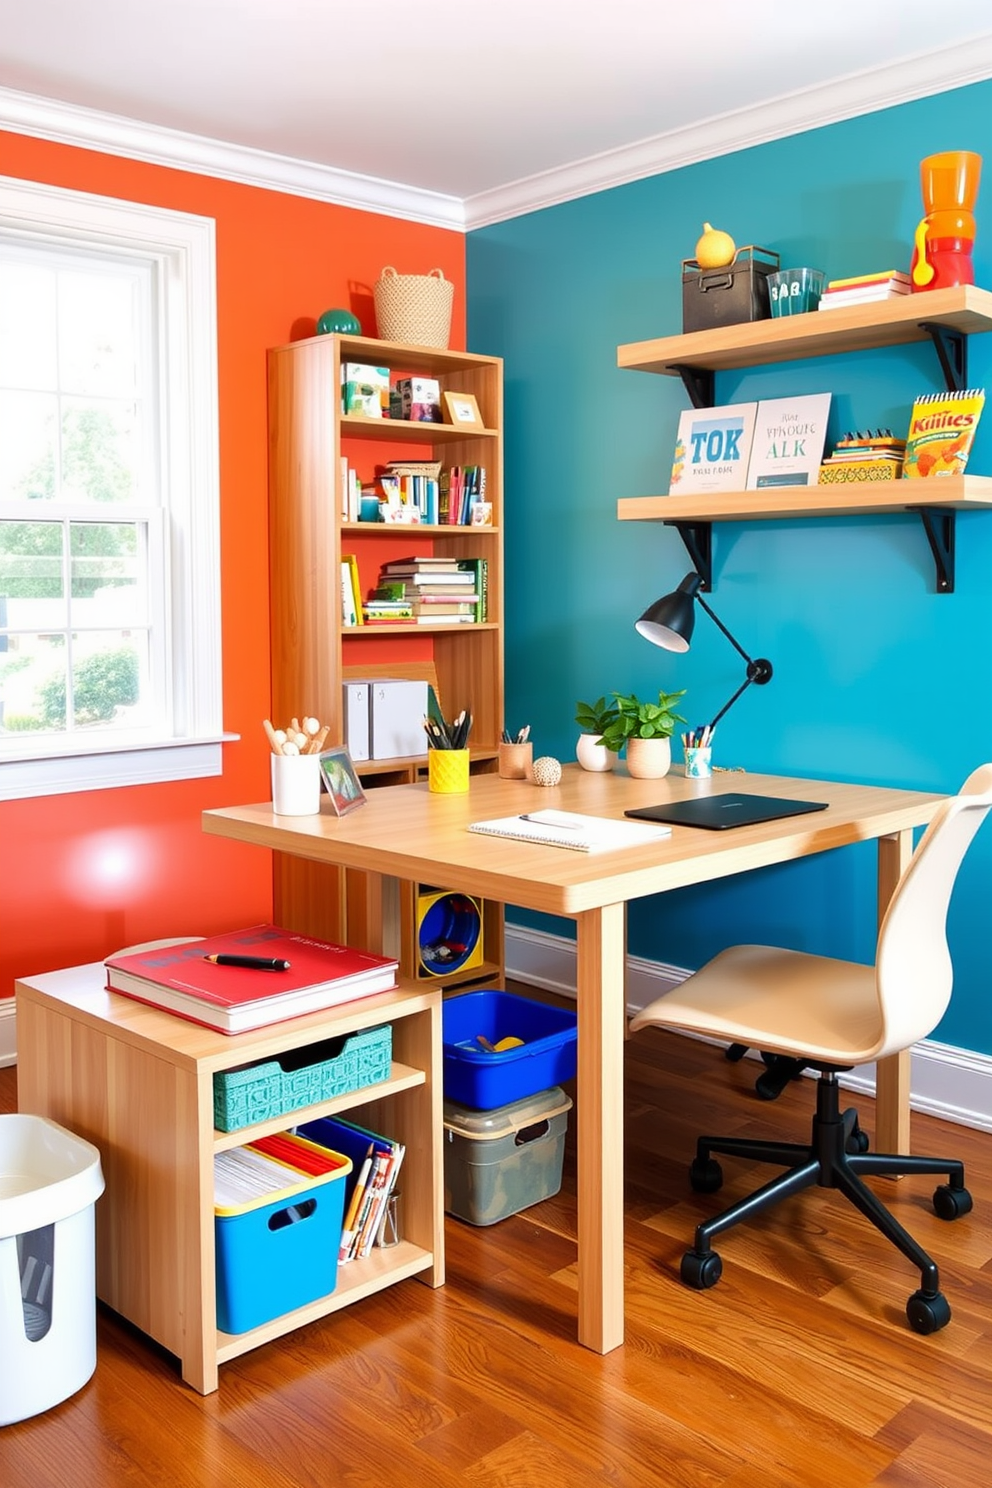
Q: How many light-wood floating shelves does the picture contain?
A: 2